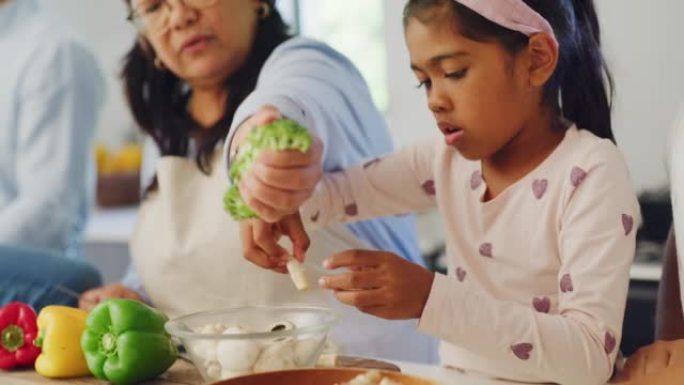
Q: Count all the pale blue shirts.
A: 2